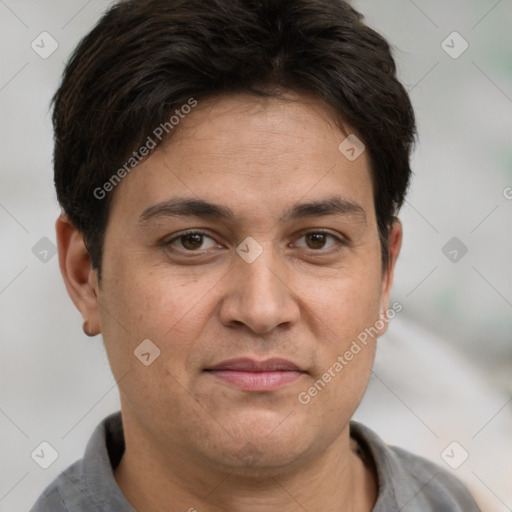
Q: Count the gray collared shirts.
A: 1